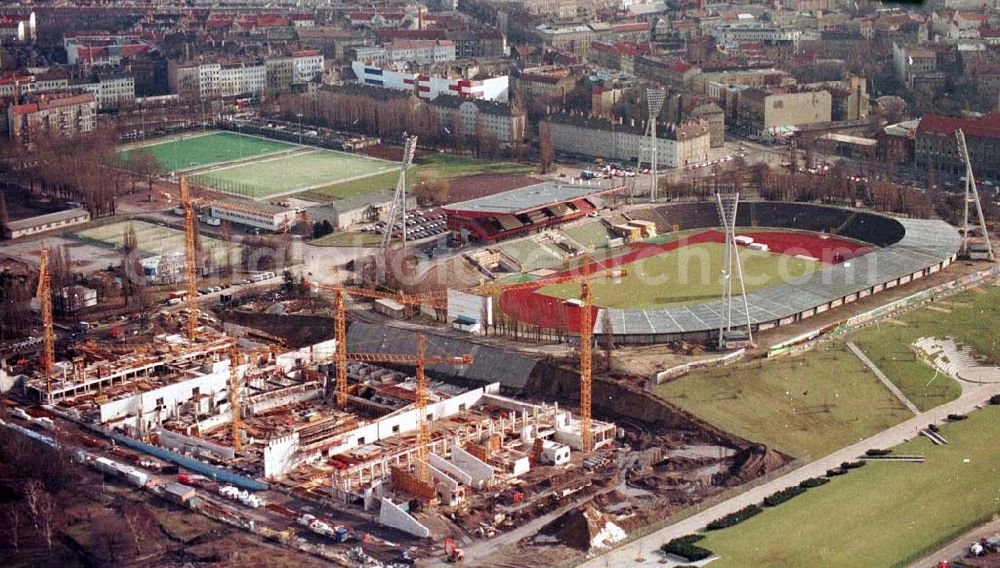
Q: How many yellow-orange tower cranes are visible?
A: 6